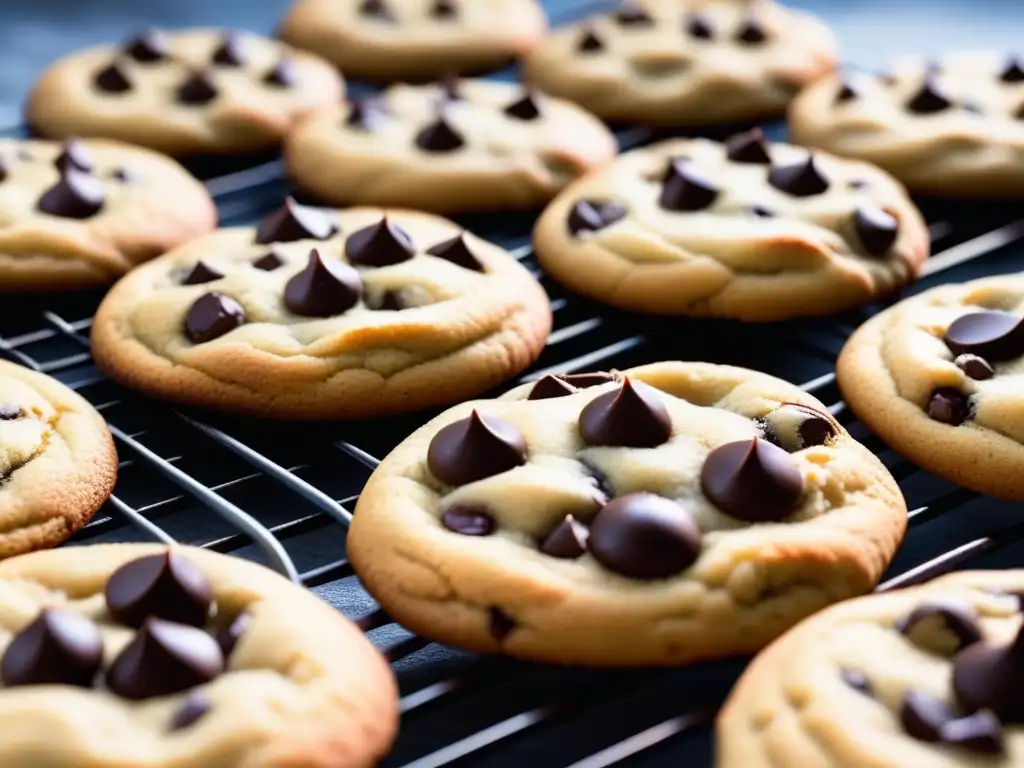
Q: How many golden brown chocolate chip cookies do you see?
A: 13